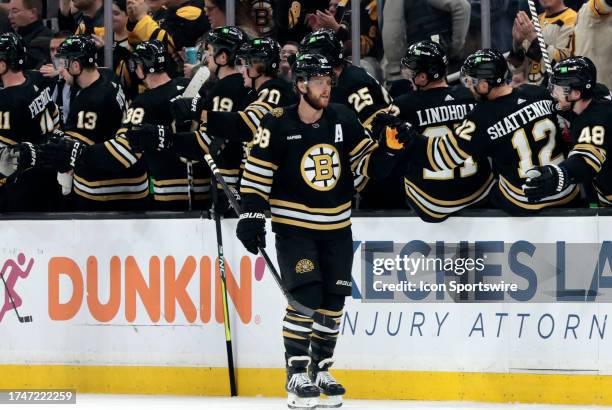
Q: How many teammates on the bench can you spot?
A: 9